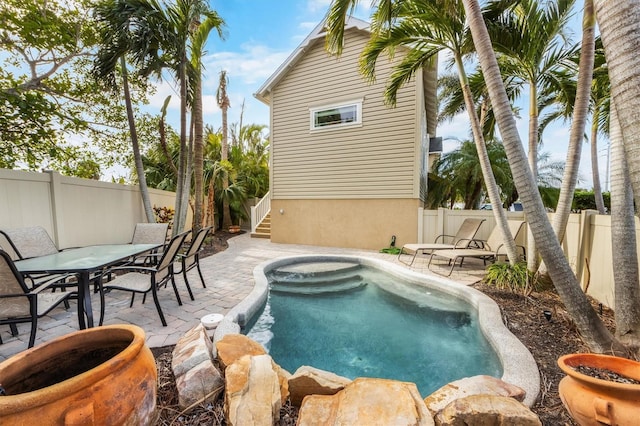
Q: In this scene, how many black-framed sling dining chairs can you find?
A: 6